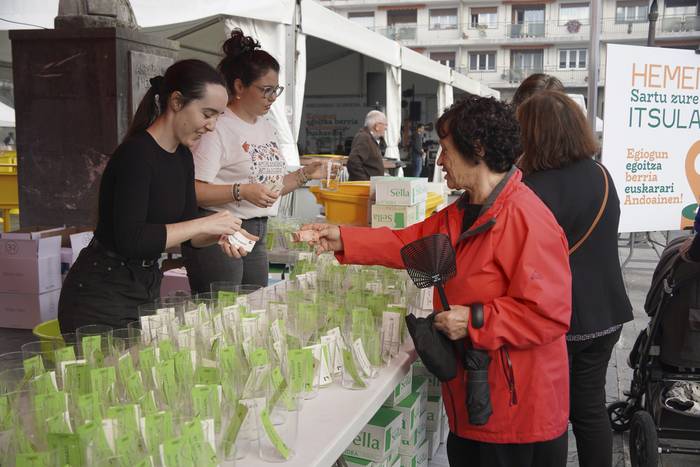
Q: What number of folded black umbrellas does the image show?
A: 1